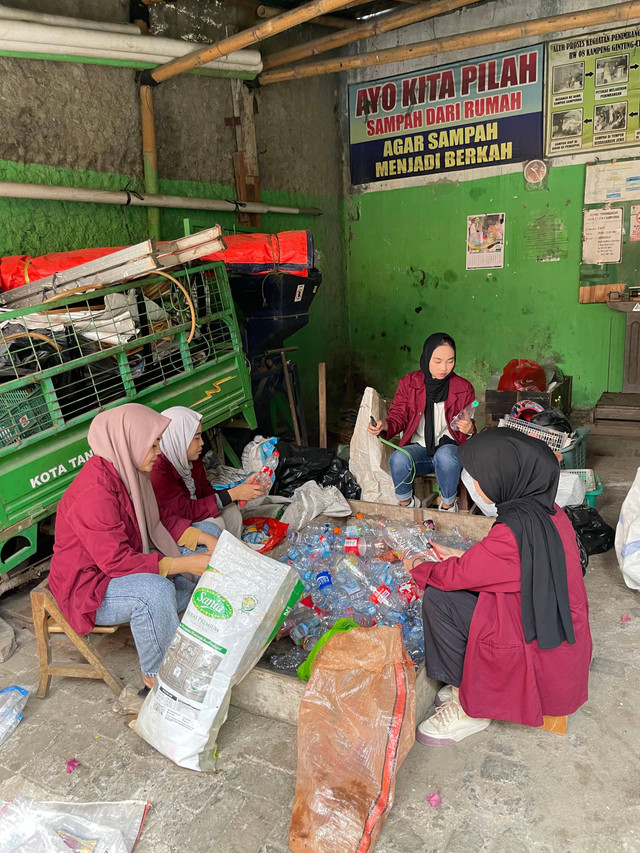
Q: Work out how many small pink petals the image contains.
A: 3